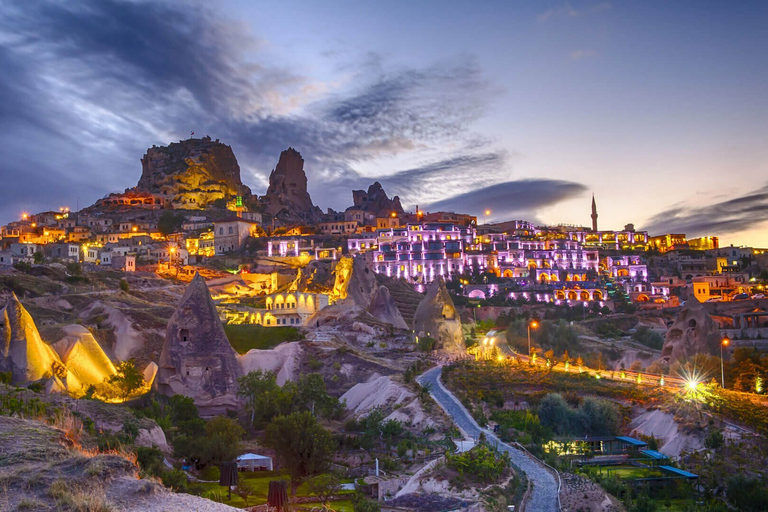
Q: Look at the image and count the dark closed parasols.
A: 2